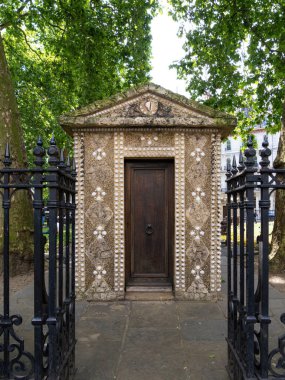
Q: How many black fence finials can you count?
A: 11